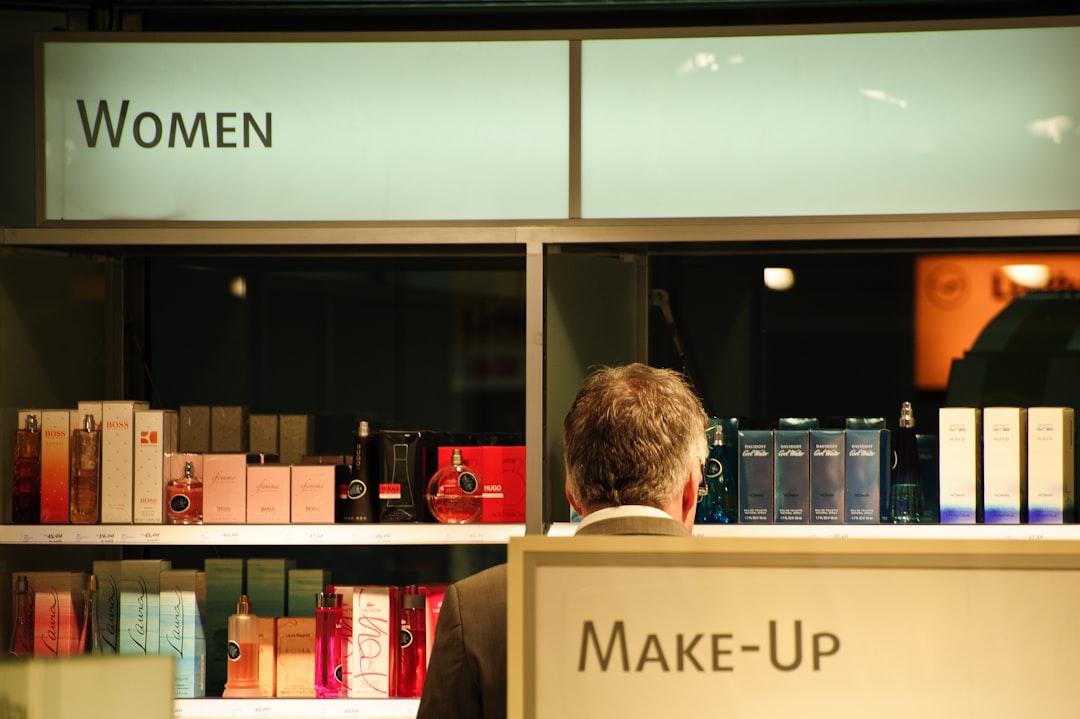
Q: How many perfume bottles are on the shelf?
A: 12